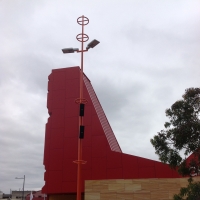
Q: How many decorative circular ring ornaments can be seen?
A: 2